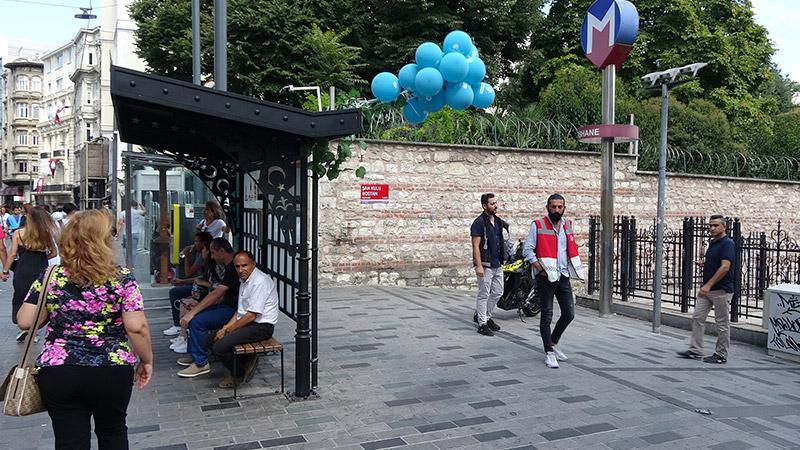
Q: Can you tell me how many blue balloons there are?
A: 12